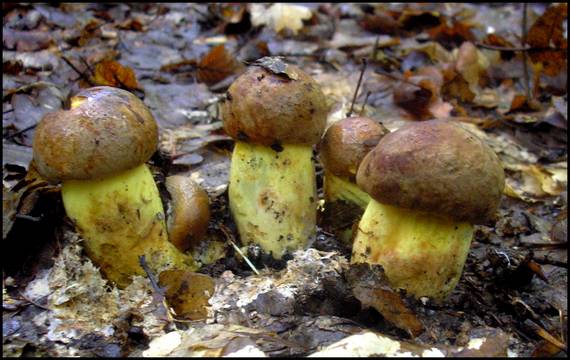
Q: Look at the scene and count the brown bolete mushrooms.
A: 5